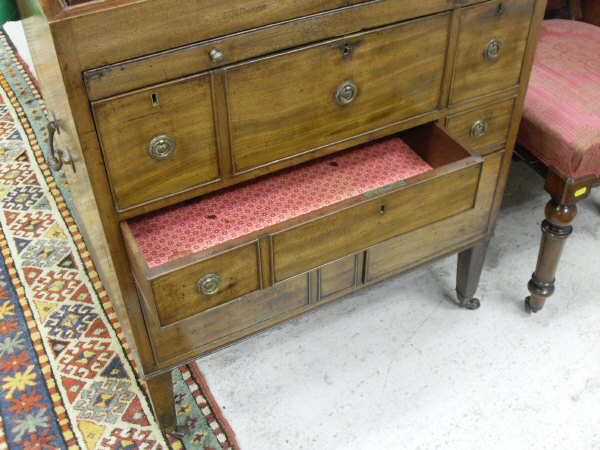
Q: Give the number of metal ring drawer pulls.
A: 5